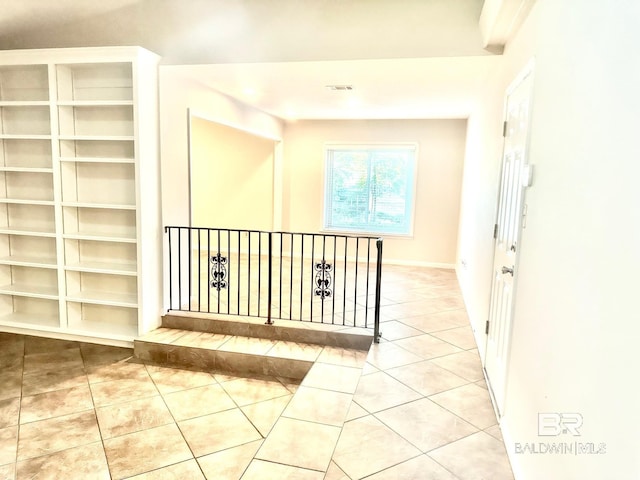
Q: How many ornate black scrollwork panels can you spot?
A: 2